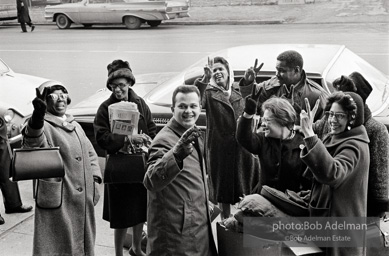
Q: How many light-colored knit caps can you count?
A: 1